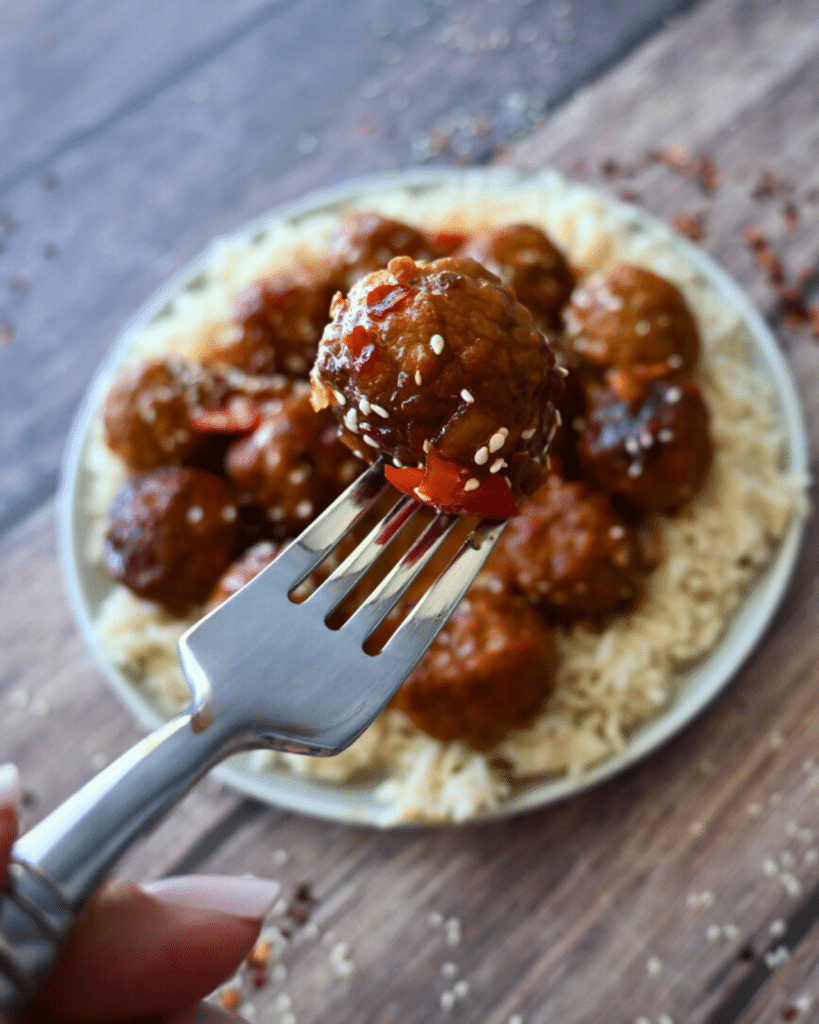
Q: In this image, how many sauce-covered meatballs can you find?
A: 12